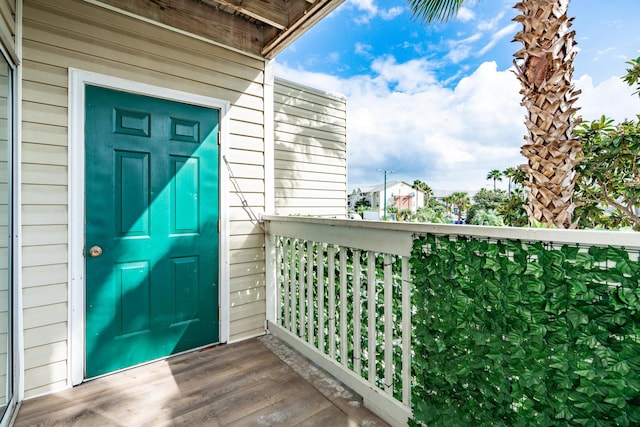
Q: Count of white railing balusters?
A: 12